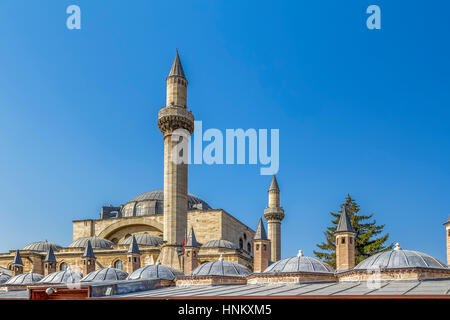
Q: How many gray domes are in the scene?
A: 13